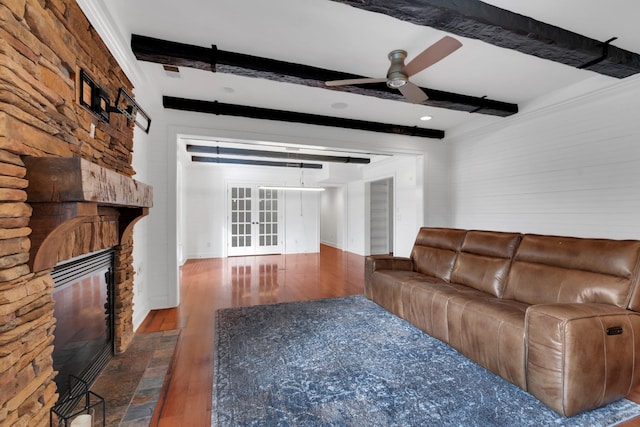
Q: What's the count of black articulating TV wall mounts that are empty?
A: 1